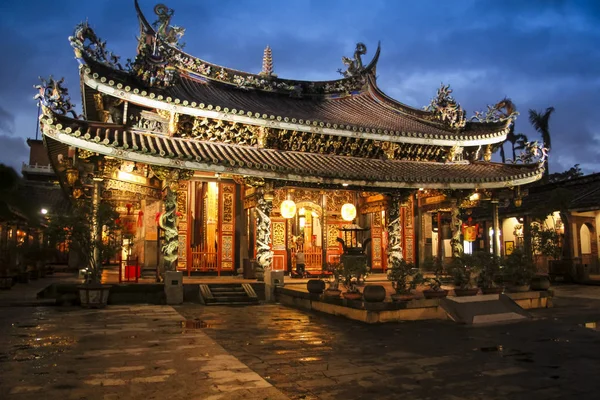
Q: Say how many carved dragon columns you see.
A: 4